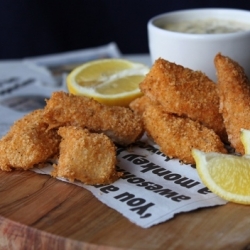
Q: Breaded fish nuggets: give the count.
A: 6